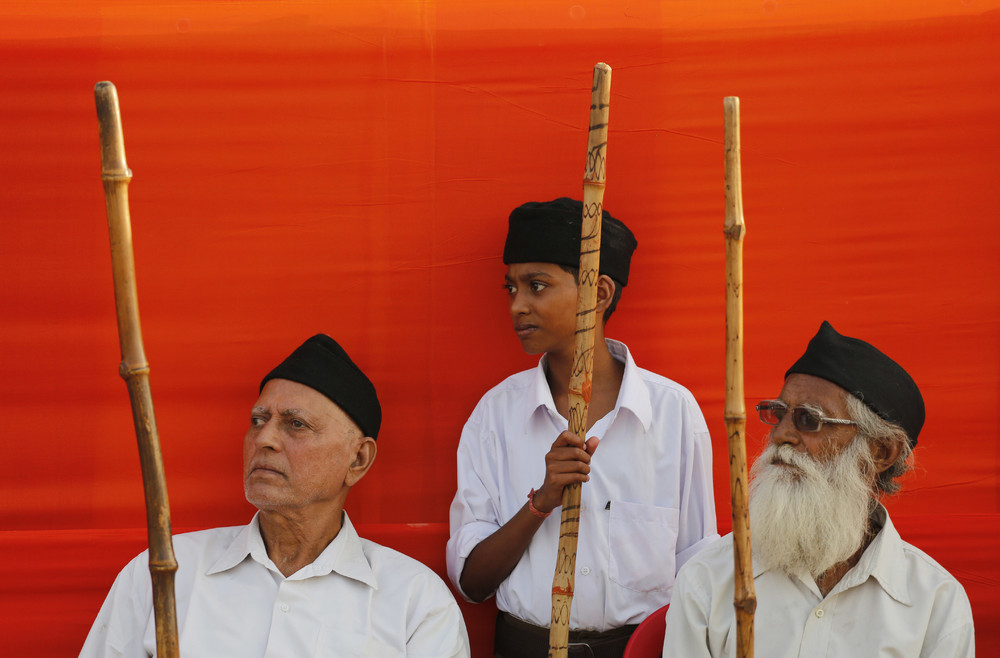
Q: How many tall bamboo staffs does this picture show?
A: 3